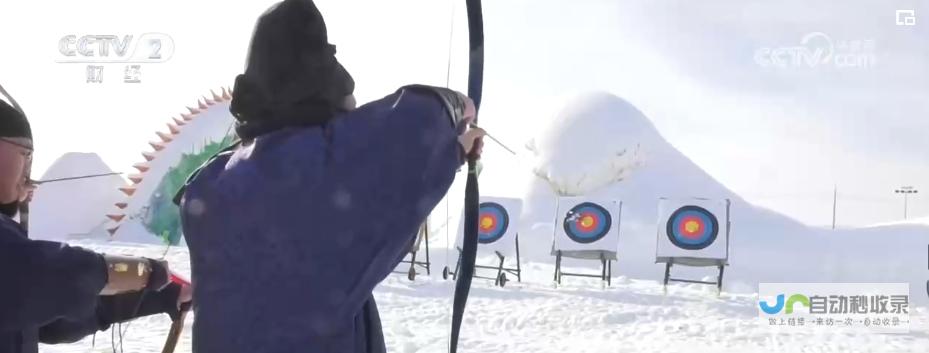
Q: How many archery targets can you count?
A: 3